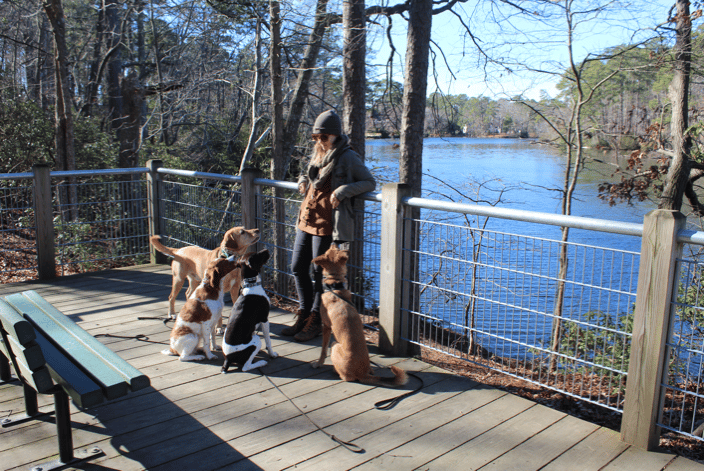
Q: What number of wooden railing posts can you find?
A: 5